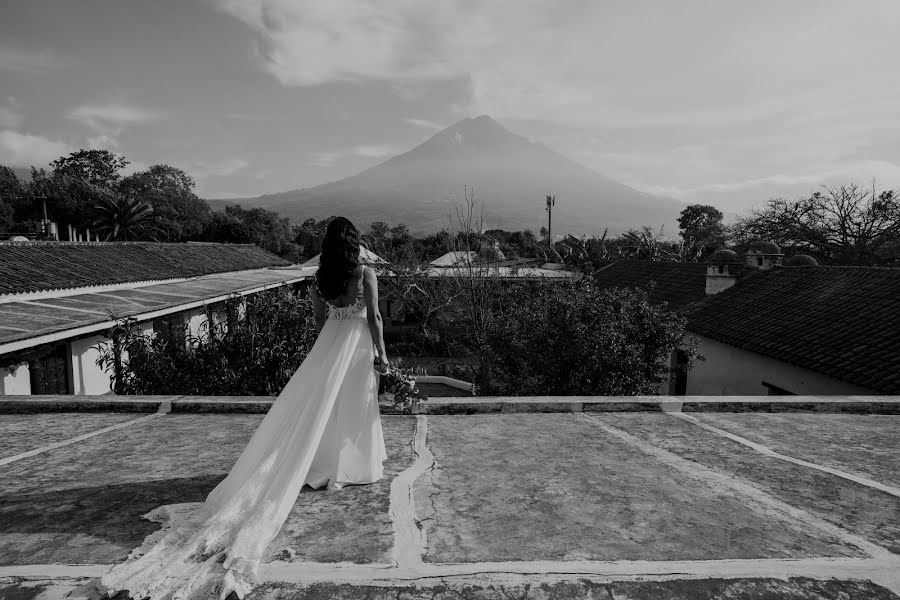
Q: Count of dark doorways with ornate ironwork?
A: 1